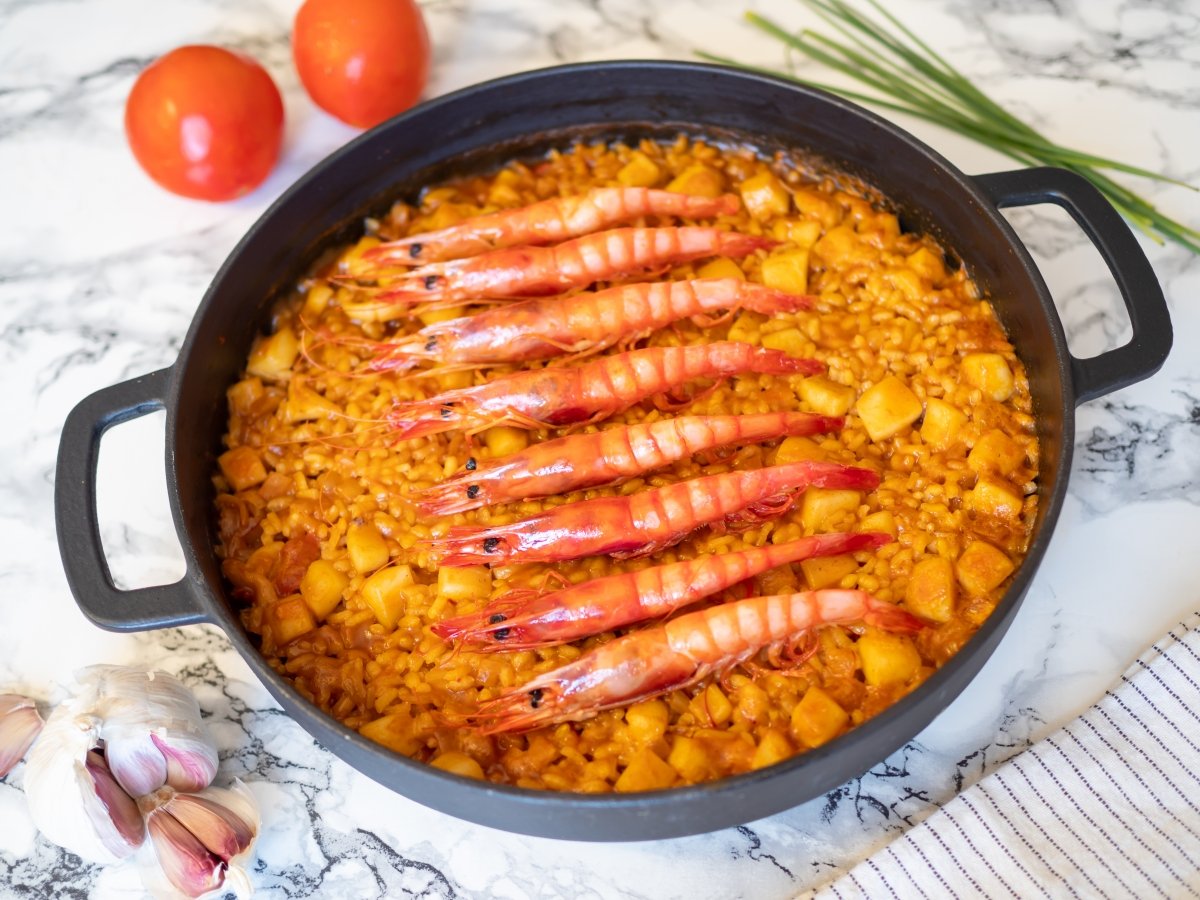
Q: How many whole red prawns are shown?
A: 8